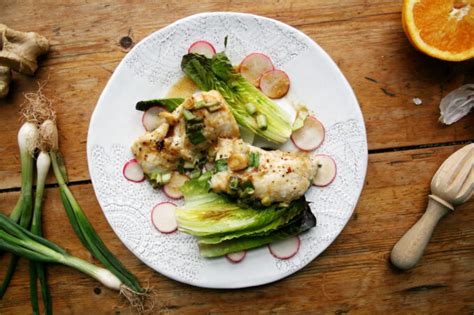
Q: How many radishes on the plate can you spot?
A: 11